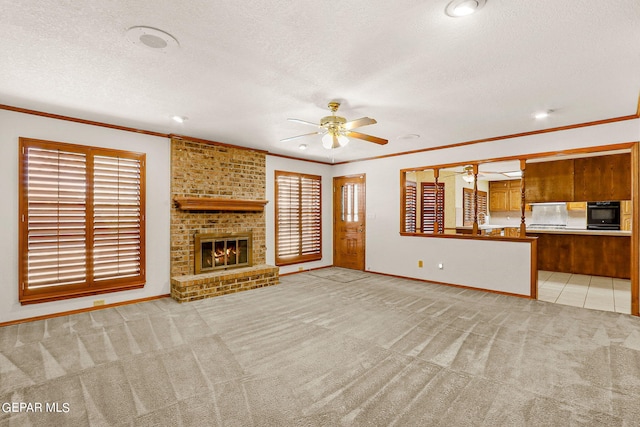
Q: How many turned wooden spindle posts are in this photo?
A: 3